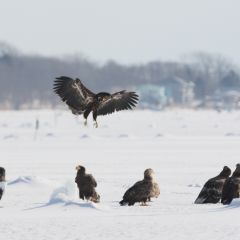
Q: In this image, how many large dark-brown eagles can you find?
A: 6